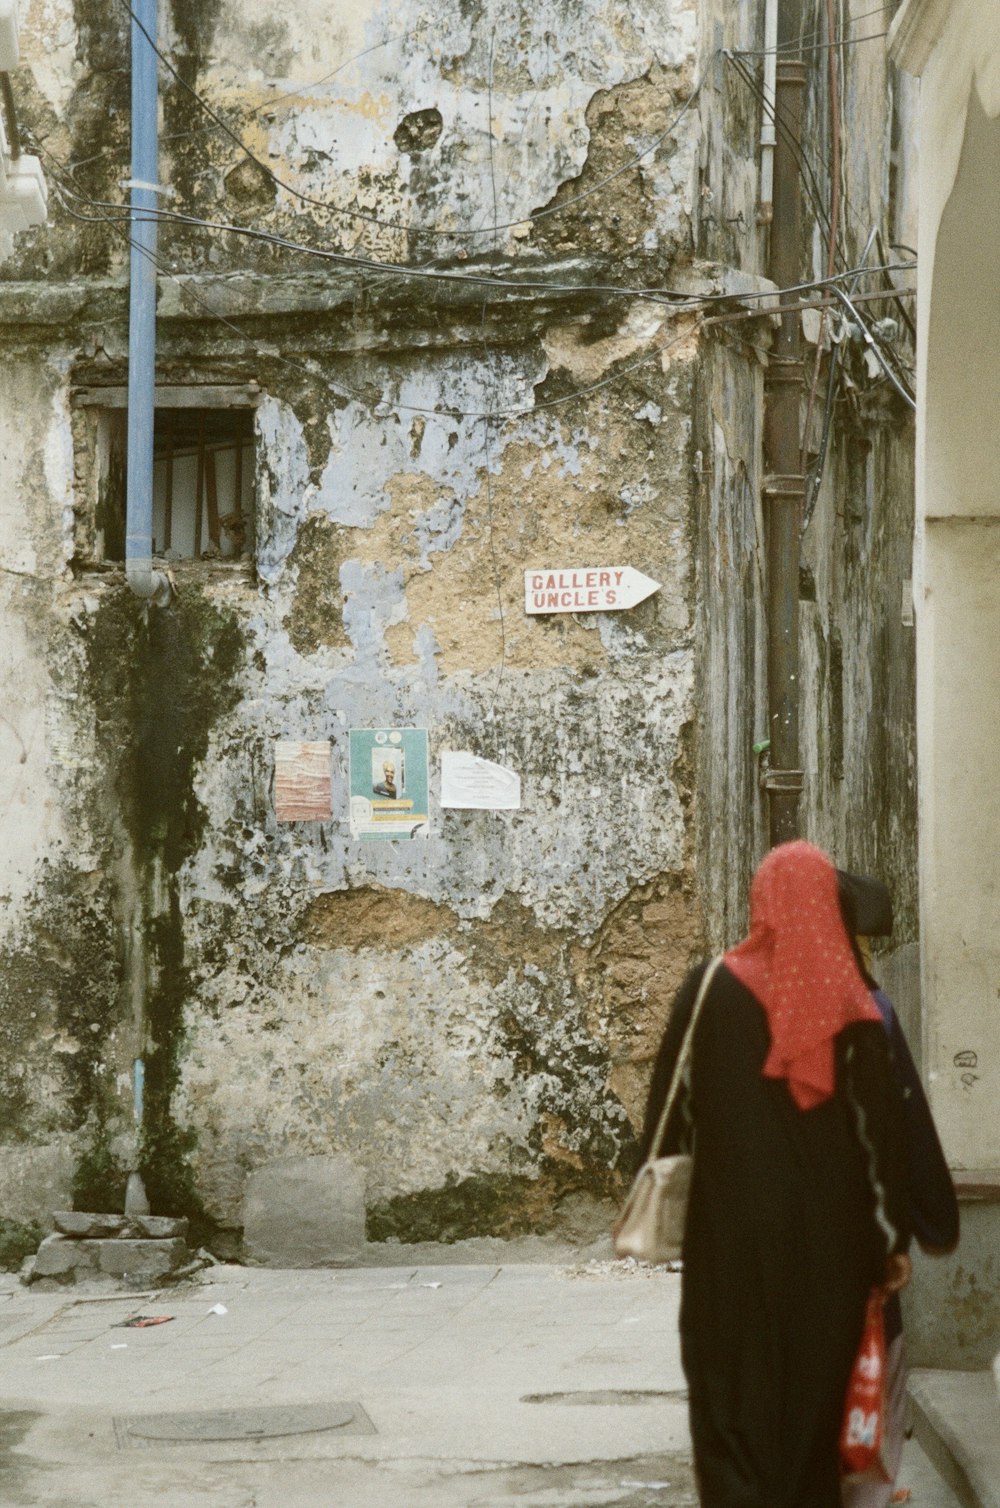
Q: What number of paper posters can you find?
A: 3